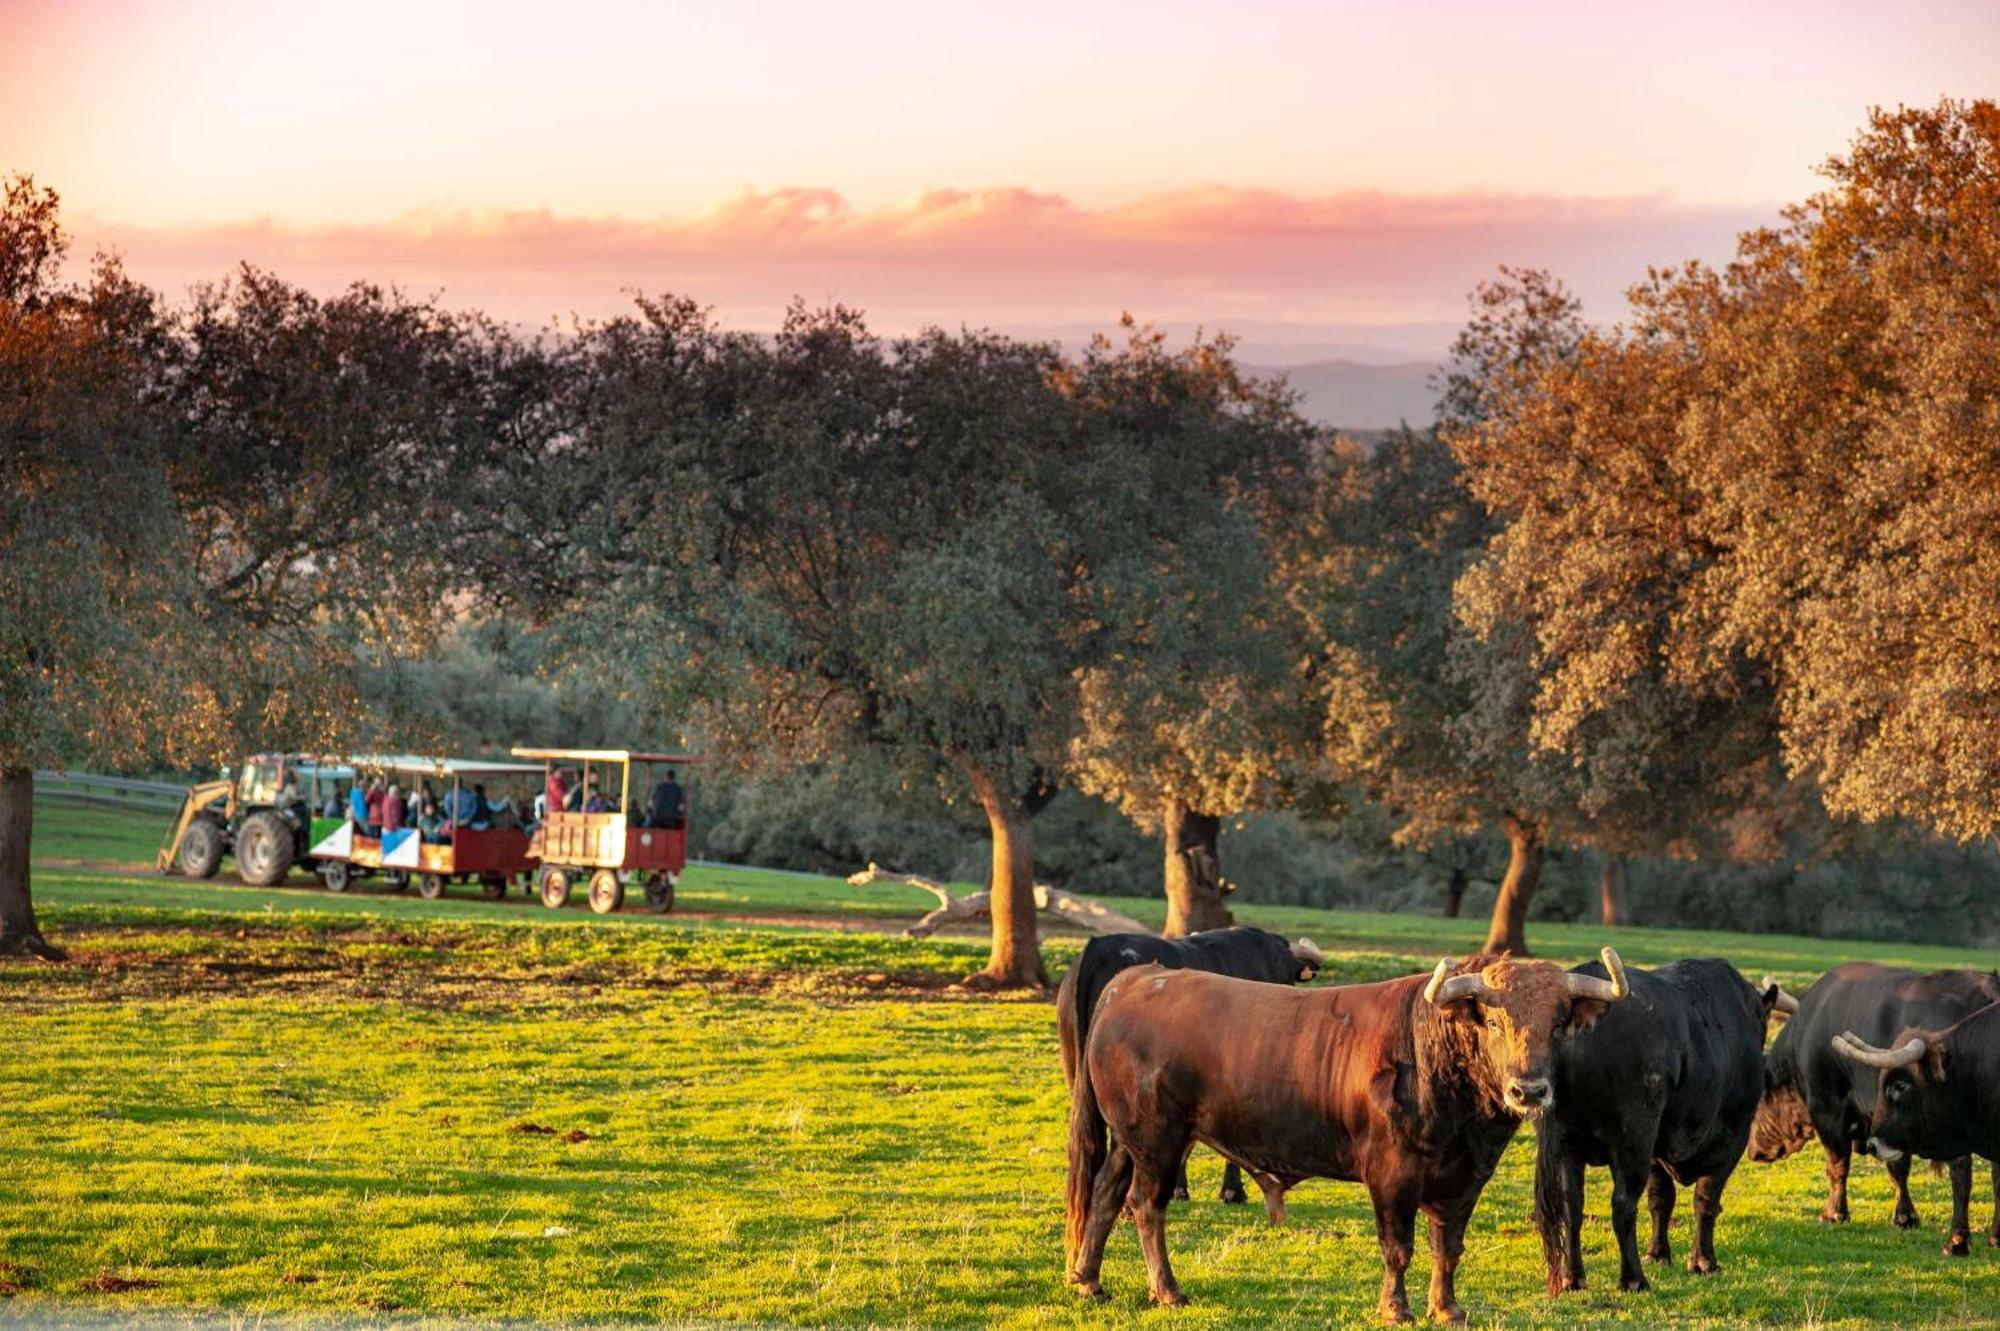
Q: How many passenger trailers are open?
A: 2